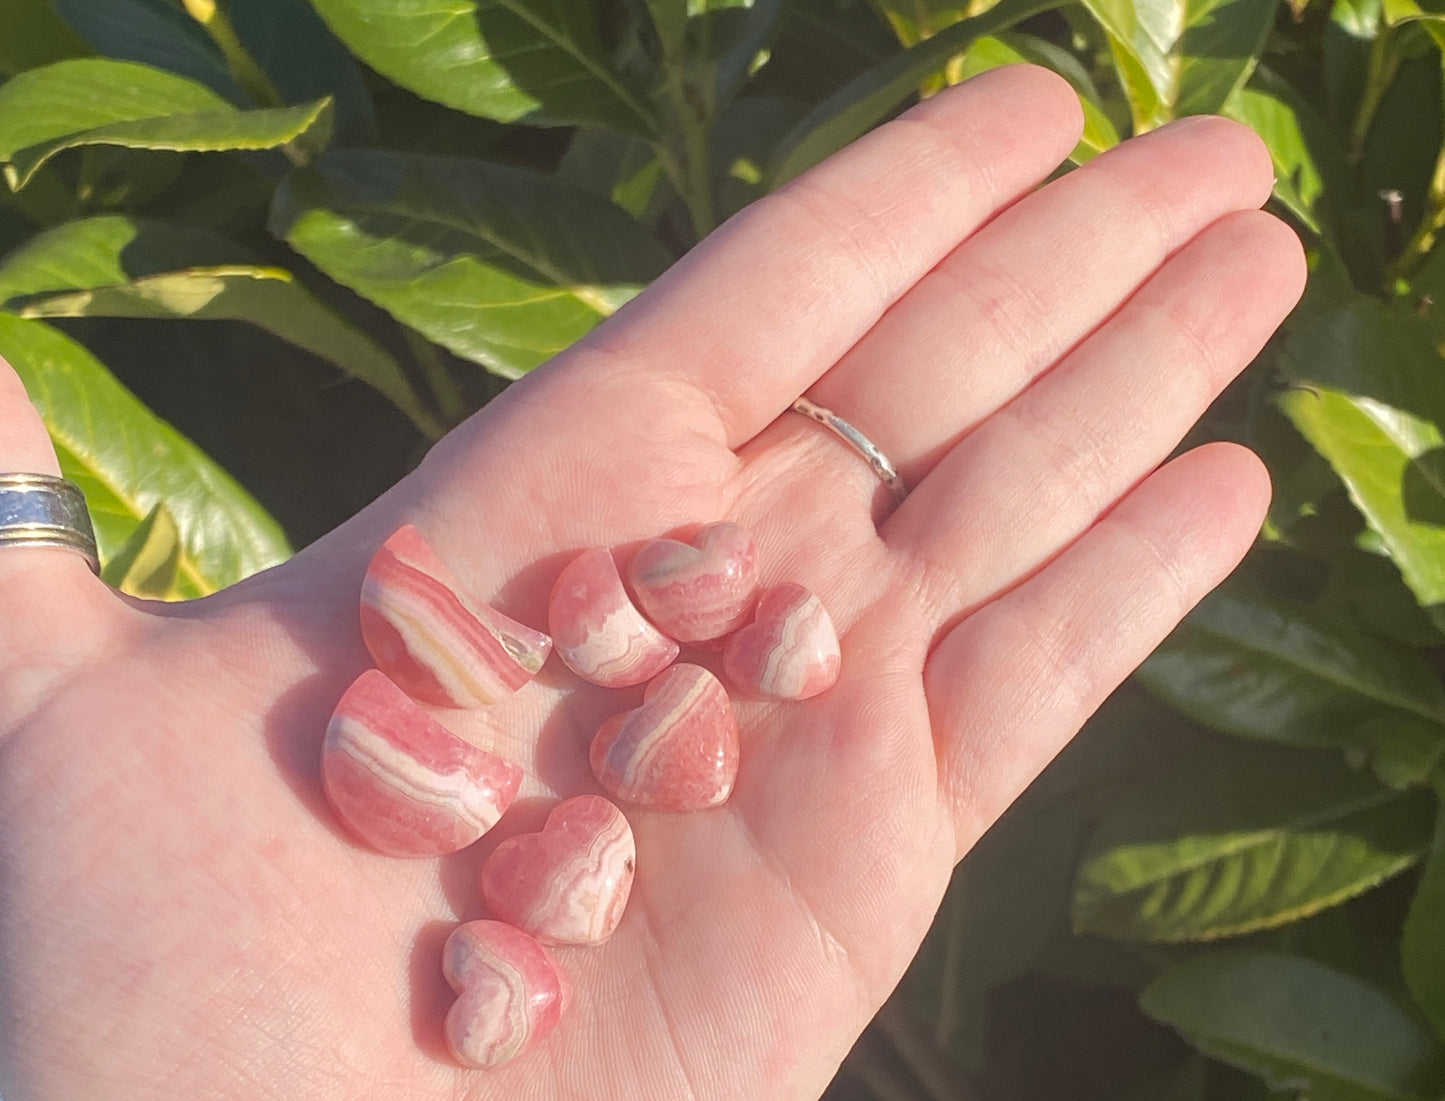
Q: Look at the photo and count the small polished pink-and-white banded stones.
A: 8